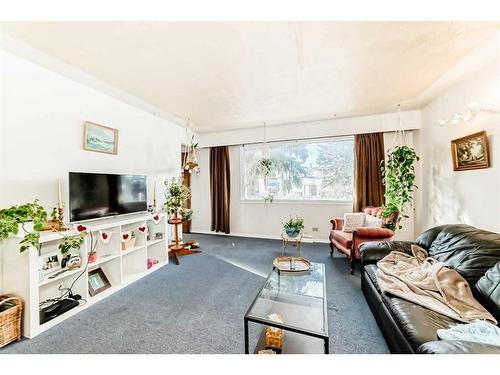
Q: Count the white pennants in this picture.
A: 5